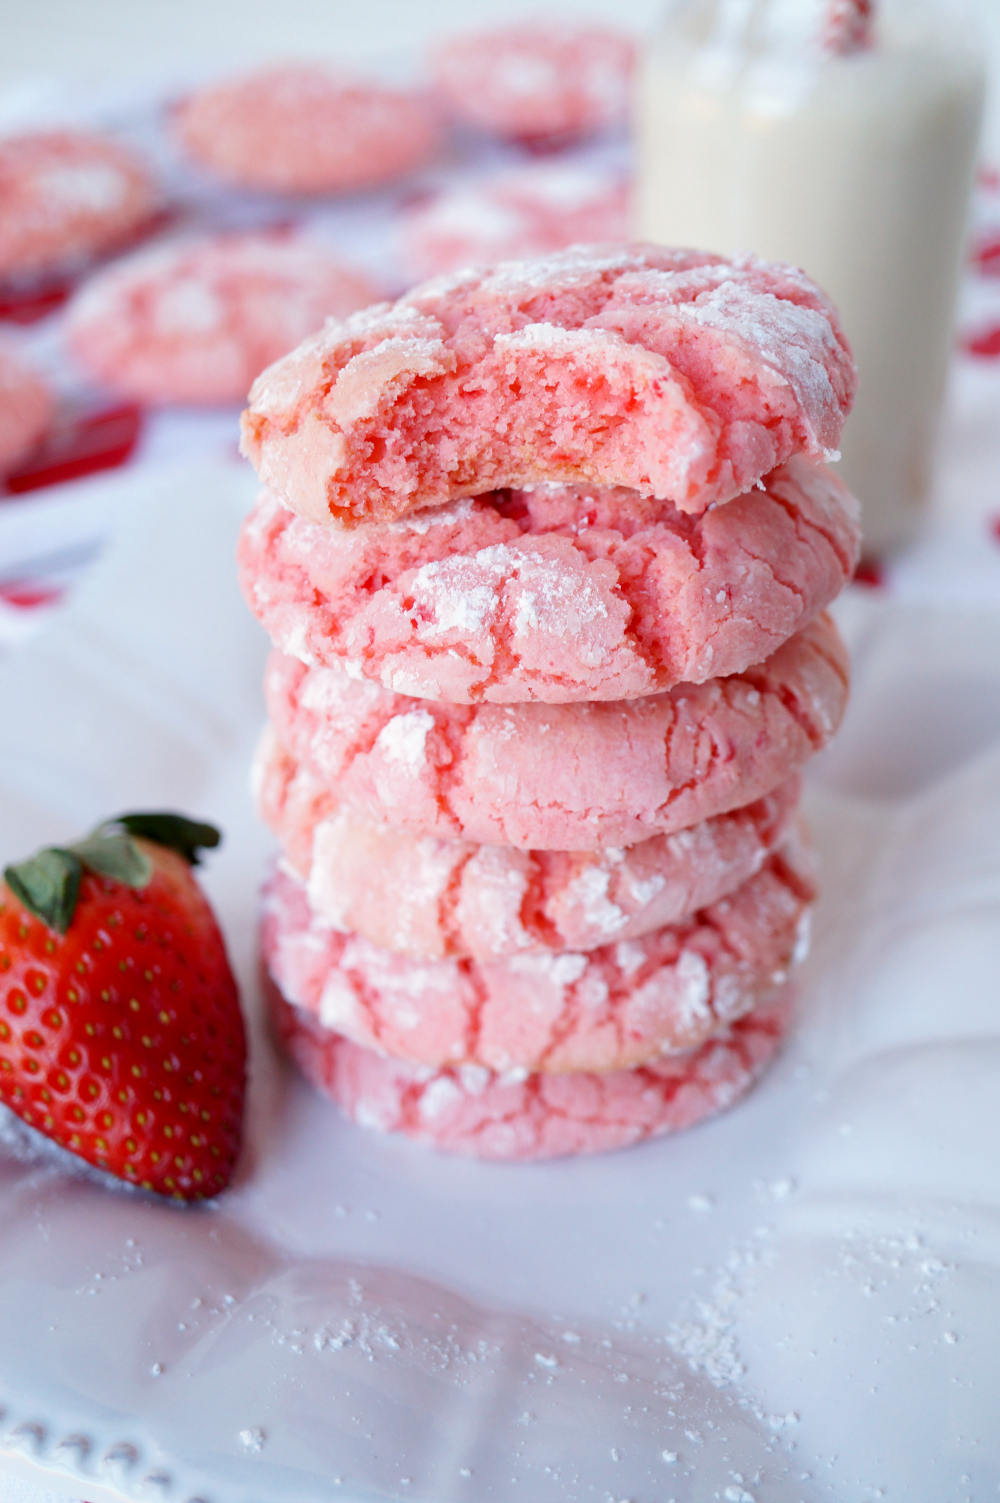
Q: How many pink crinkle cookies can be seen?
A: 12